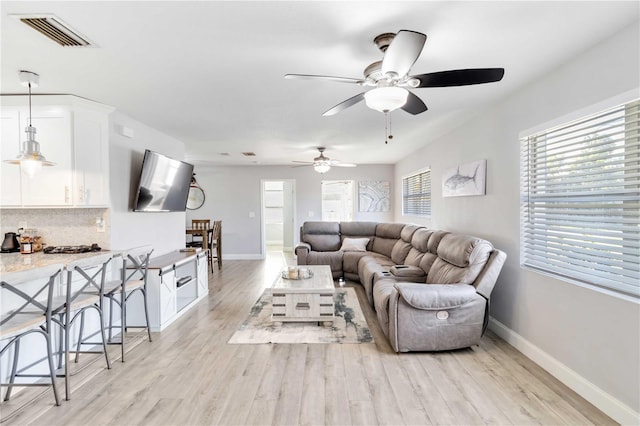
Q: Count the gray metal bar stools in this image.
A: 3